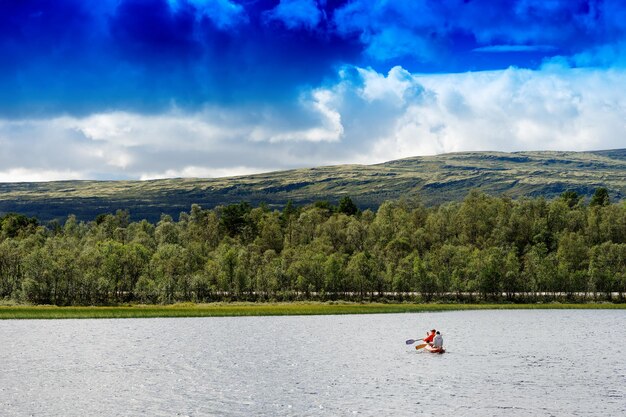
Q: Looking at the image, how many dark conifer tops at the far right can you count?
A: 2